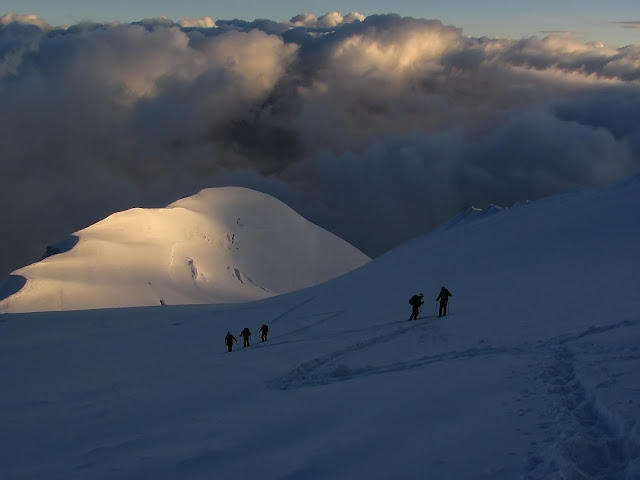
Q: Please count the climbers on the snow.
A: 5